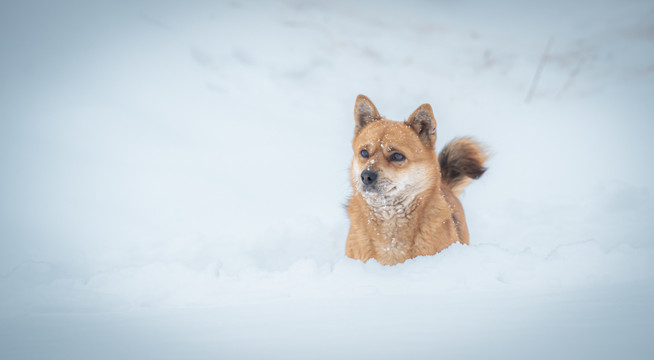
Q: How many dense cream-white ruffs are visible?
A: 1